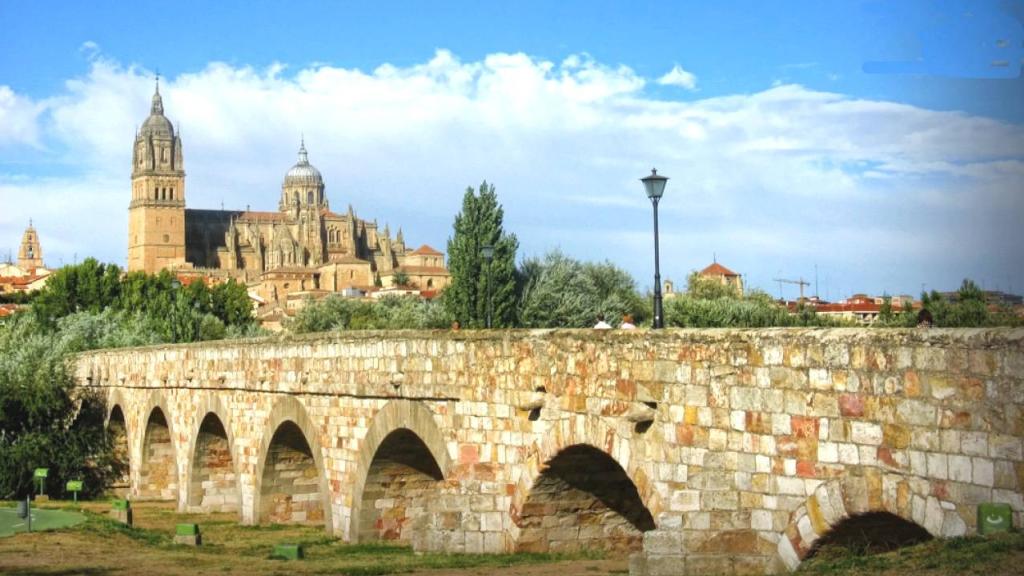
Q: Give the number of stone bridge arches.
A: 7